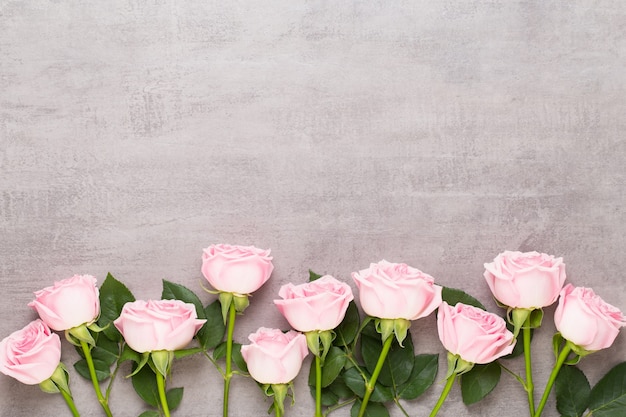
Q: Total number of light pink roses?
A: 10